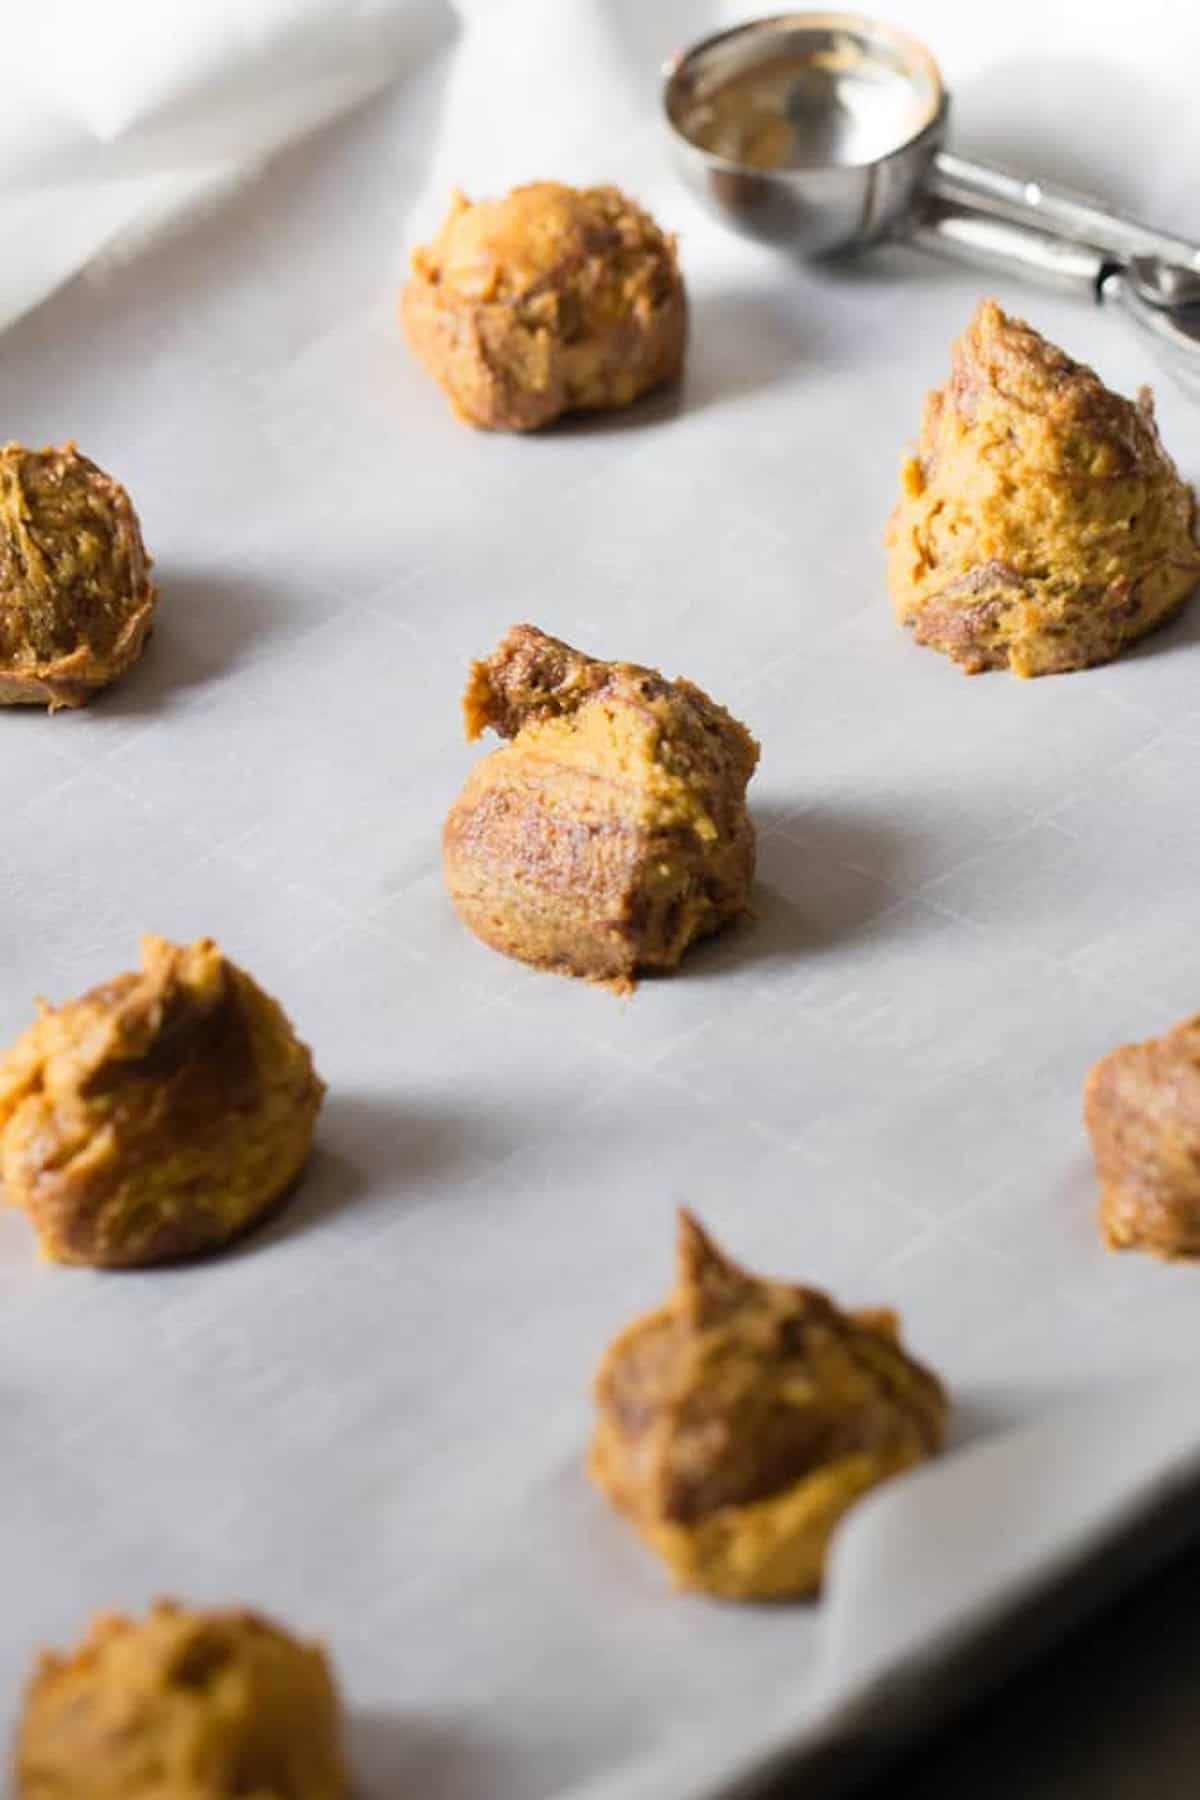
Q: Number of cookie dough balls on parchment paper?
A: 8